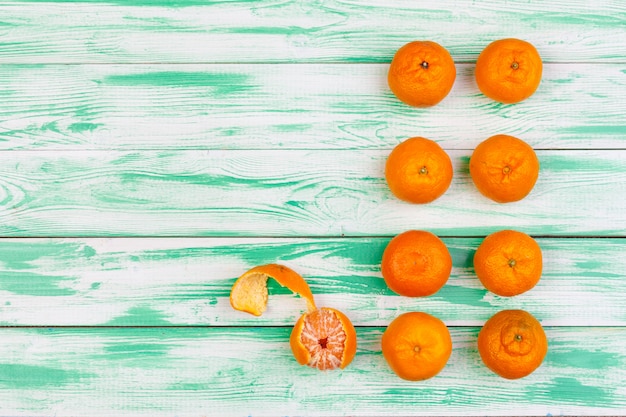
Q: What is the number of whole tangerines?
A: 8